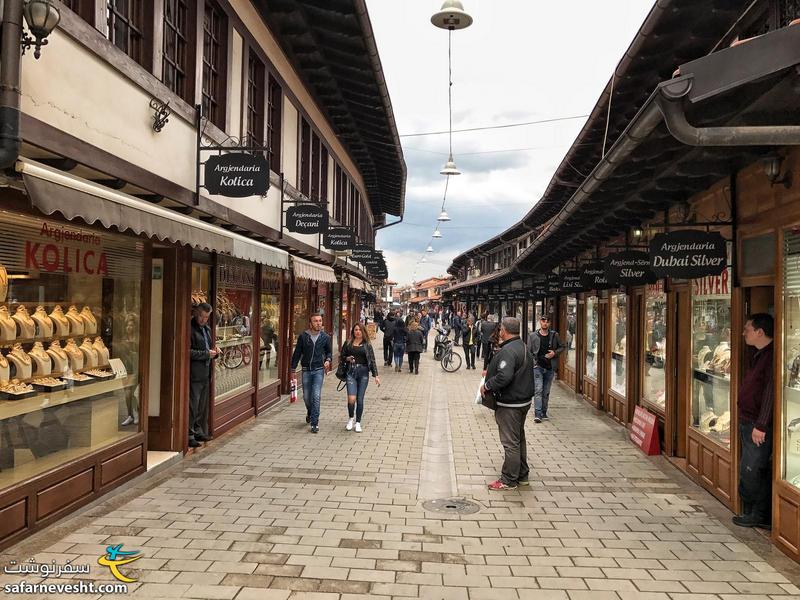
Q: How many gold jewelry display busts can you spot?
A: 13